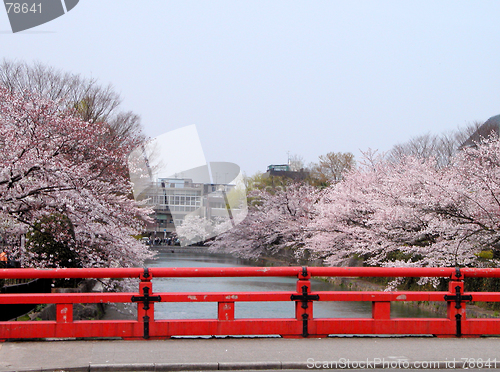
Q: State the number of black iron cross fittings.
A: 3